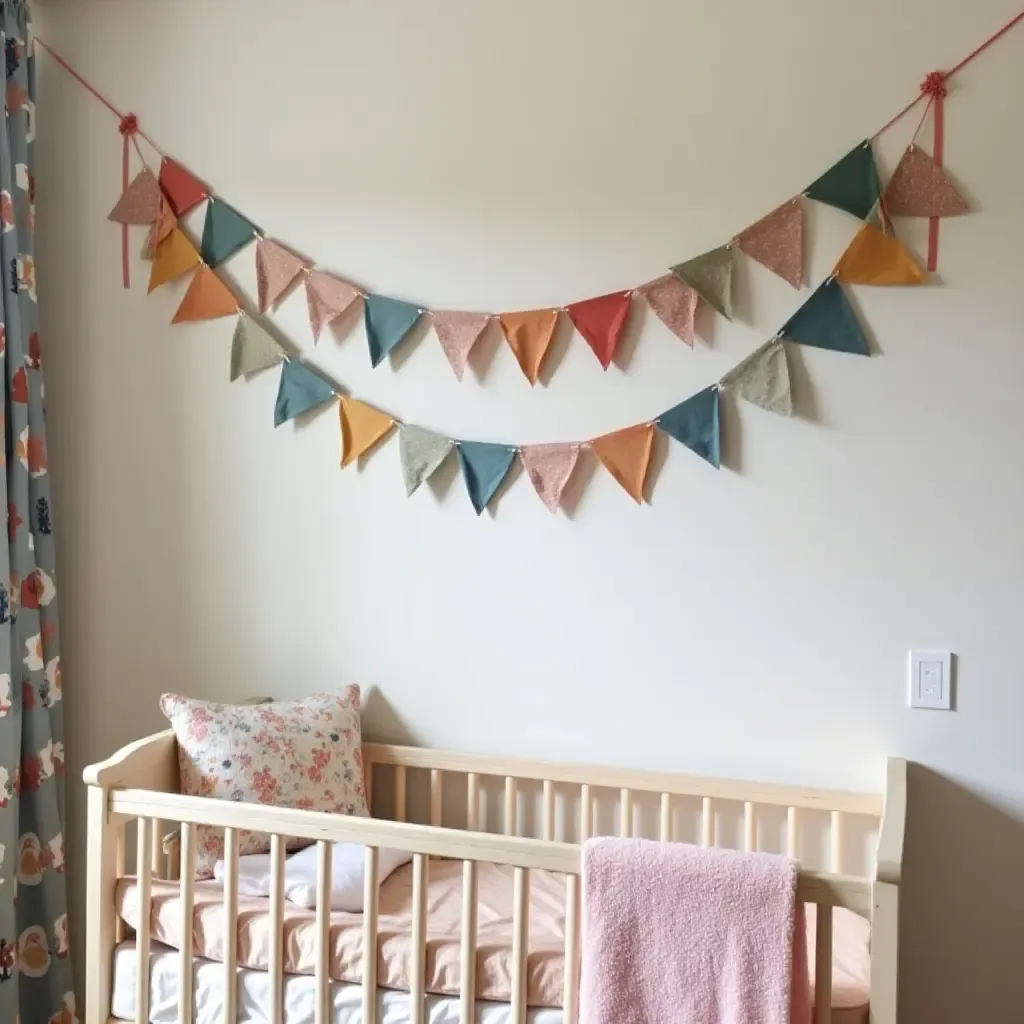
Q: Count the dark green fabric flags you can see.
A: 2